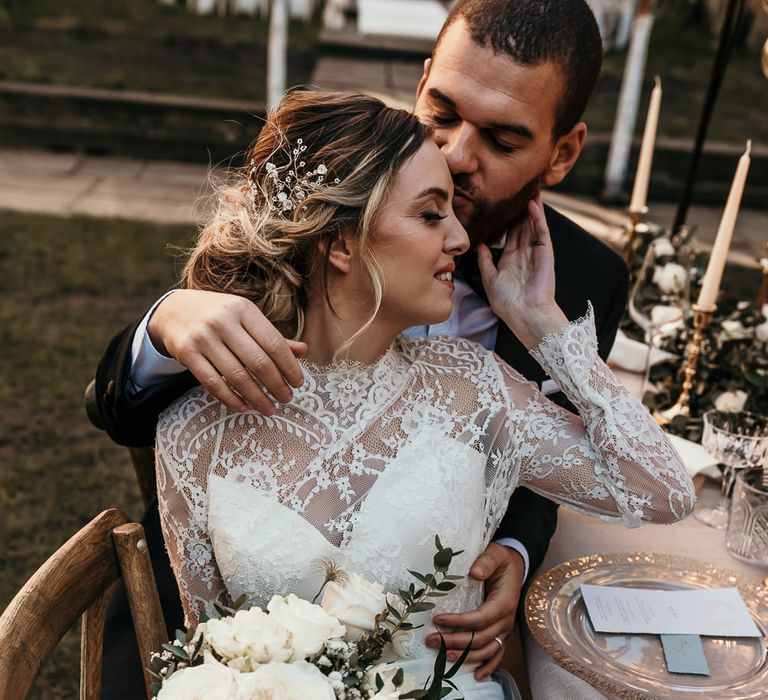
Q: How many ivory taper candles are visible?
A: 2